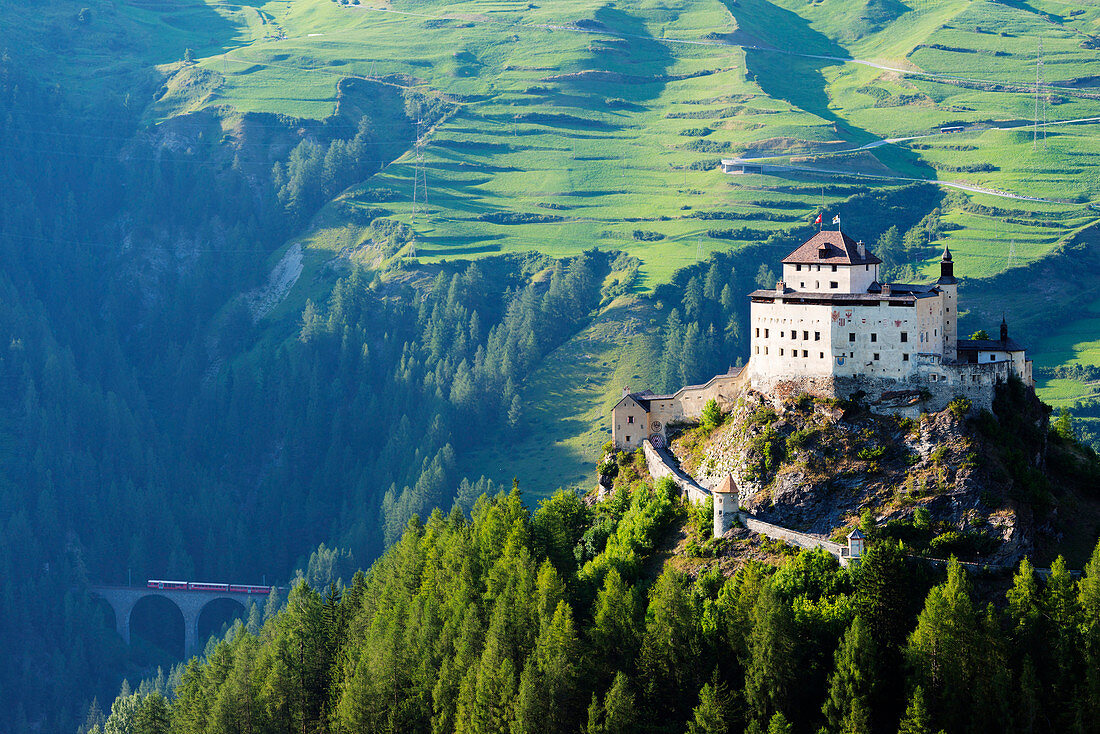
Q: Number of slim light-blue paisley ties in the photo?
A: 0